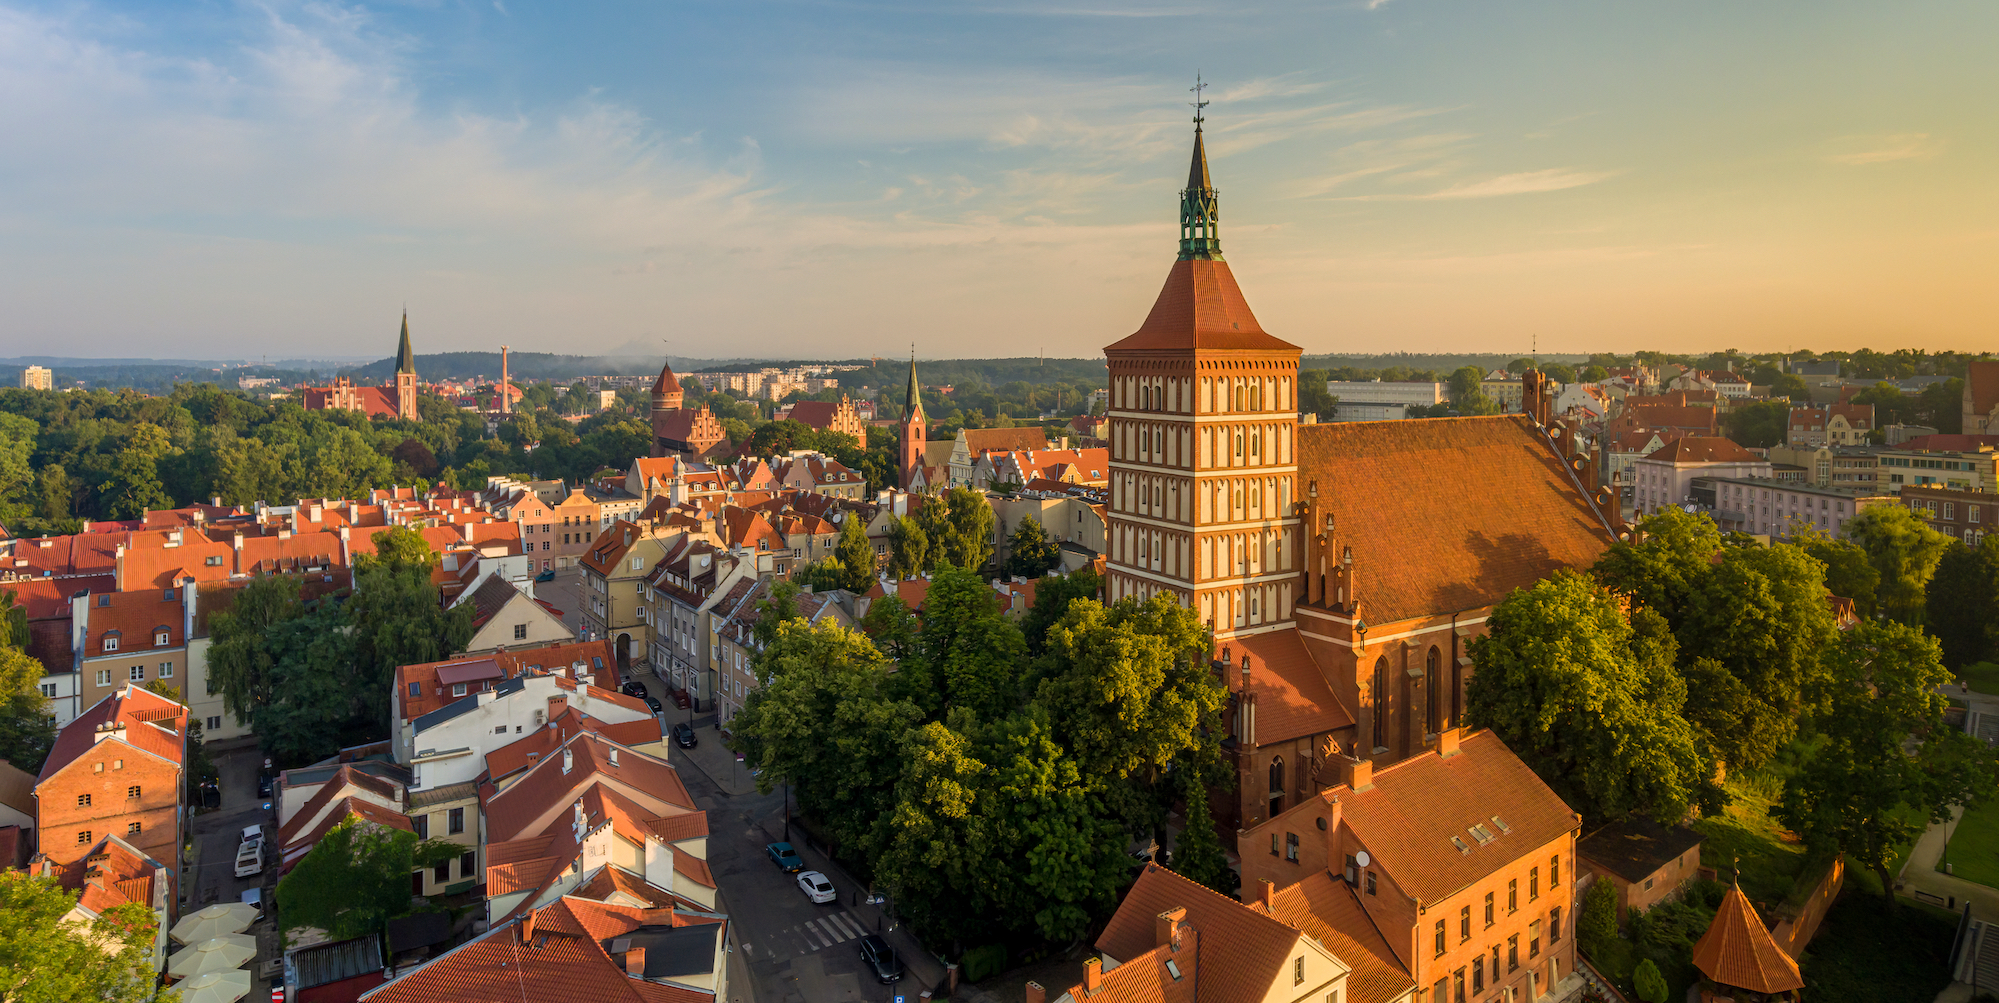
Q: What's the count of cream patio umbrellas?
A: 3